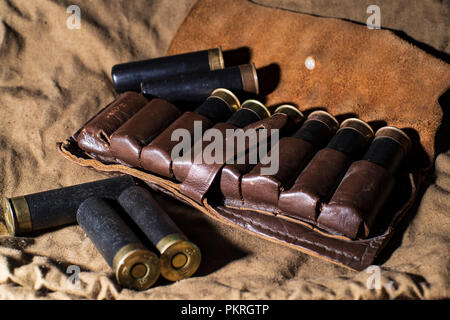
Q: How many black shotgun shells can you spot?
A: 11